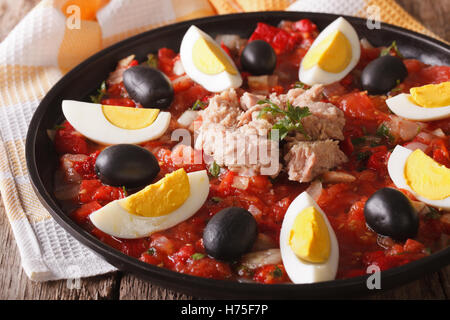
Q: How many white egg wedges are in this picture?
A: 7